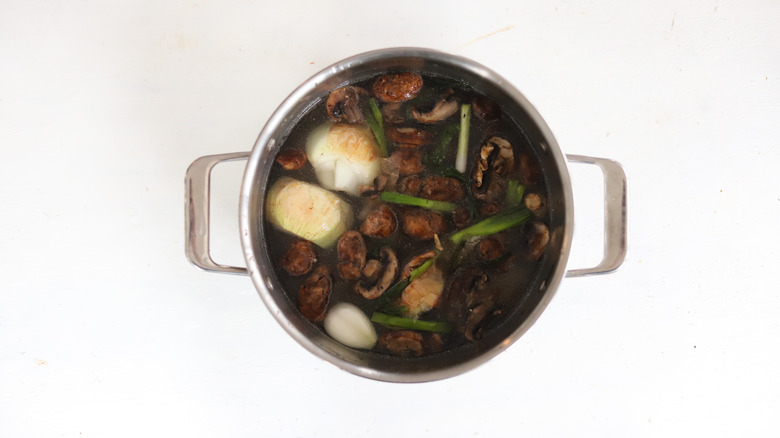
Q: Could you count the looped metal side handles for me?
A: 2